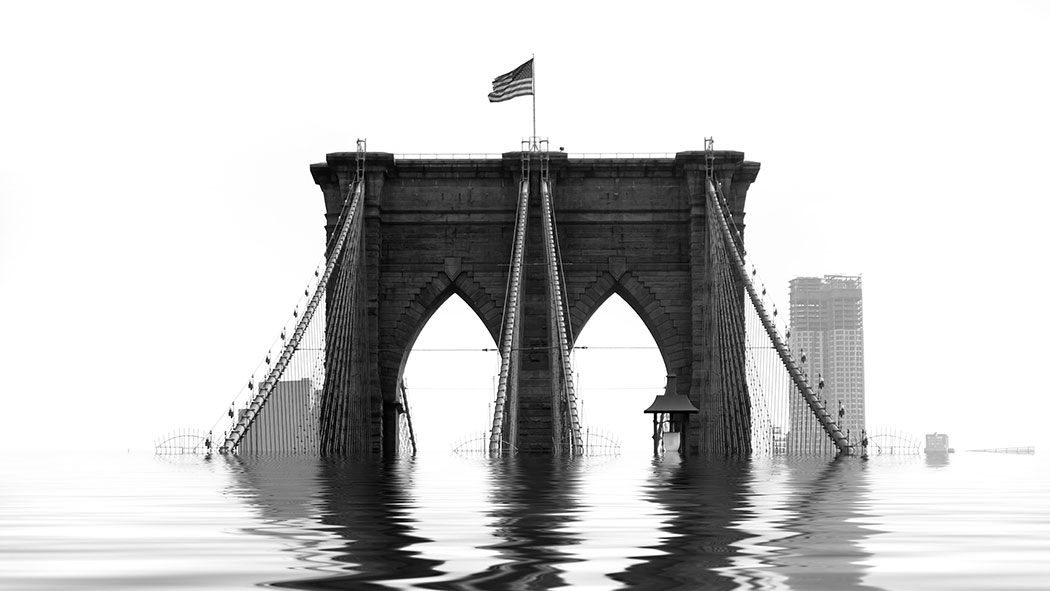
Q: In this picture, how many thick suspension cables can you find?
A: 4